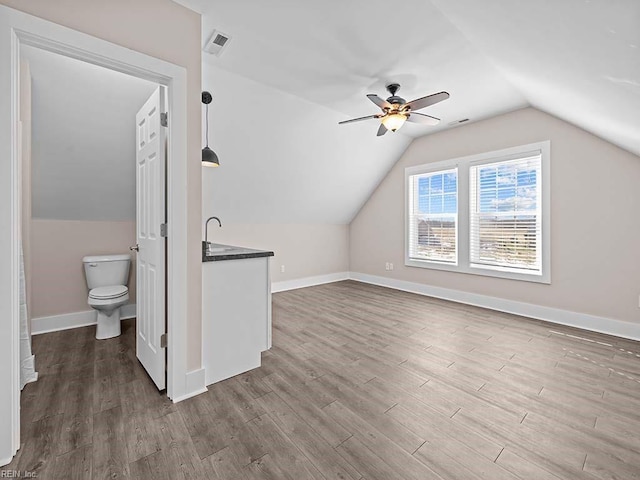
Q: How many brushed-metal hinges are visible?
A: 3